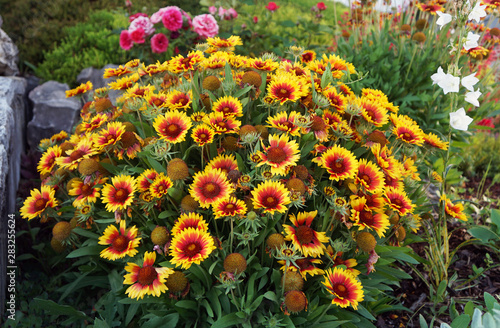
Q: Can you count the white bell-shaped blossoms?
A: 8